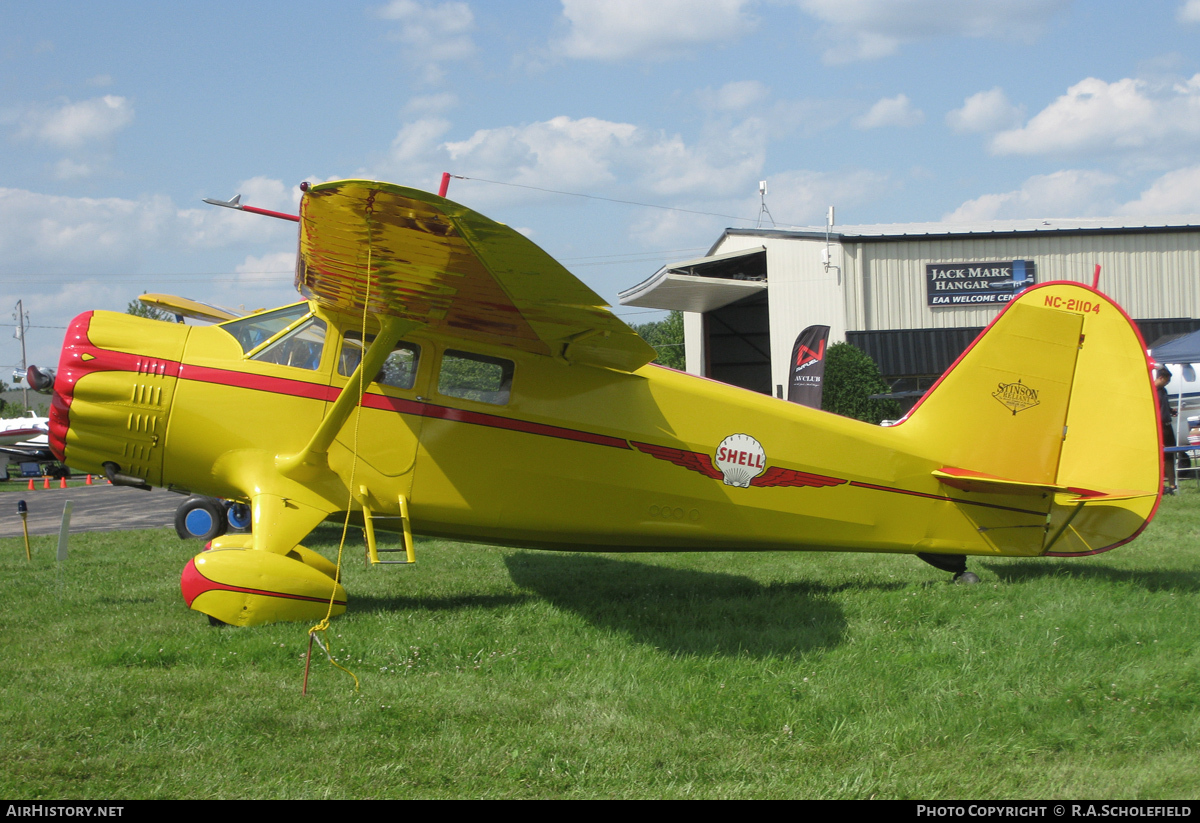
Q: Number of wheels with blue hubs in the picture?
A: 2